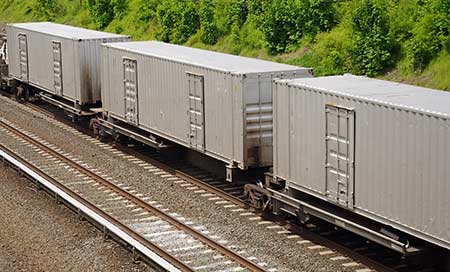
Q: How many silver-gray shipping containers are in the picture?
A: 3